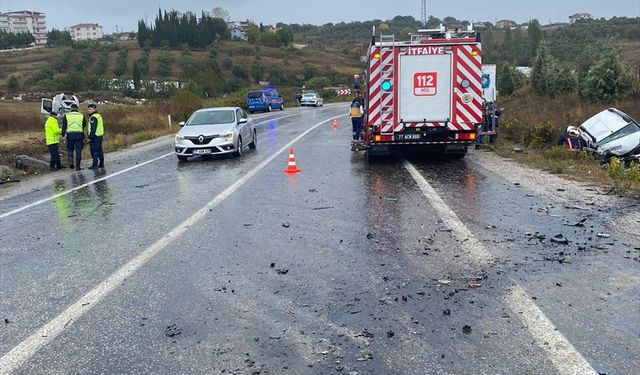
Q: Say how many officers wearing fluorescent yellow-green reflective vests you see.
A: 3